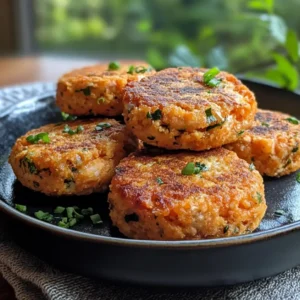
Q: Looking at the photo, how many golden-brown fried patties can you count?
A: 5